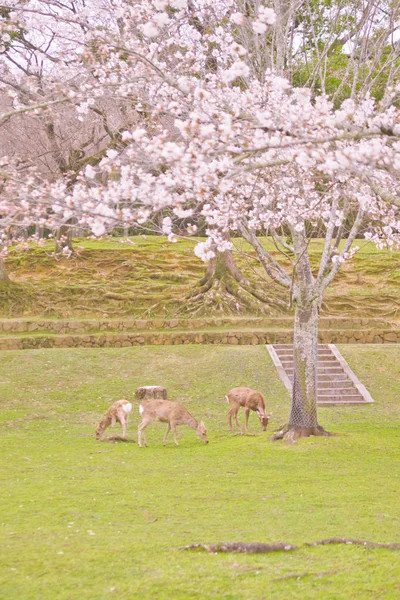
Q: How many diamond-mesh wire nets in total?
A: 1